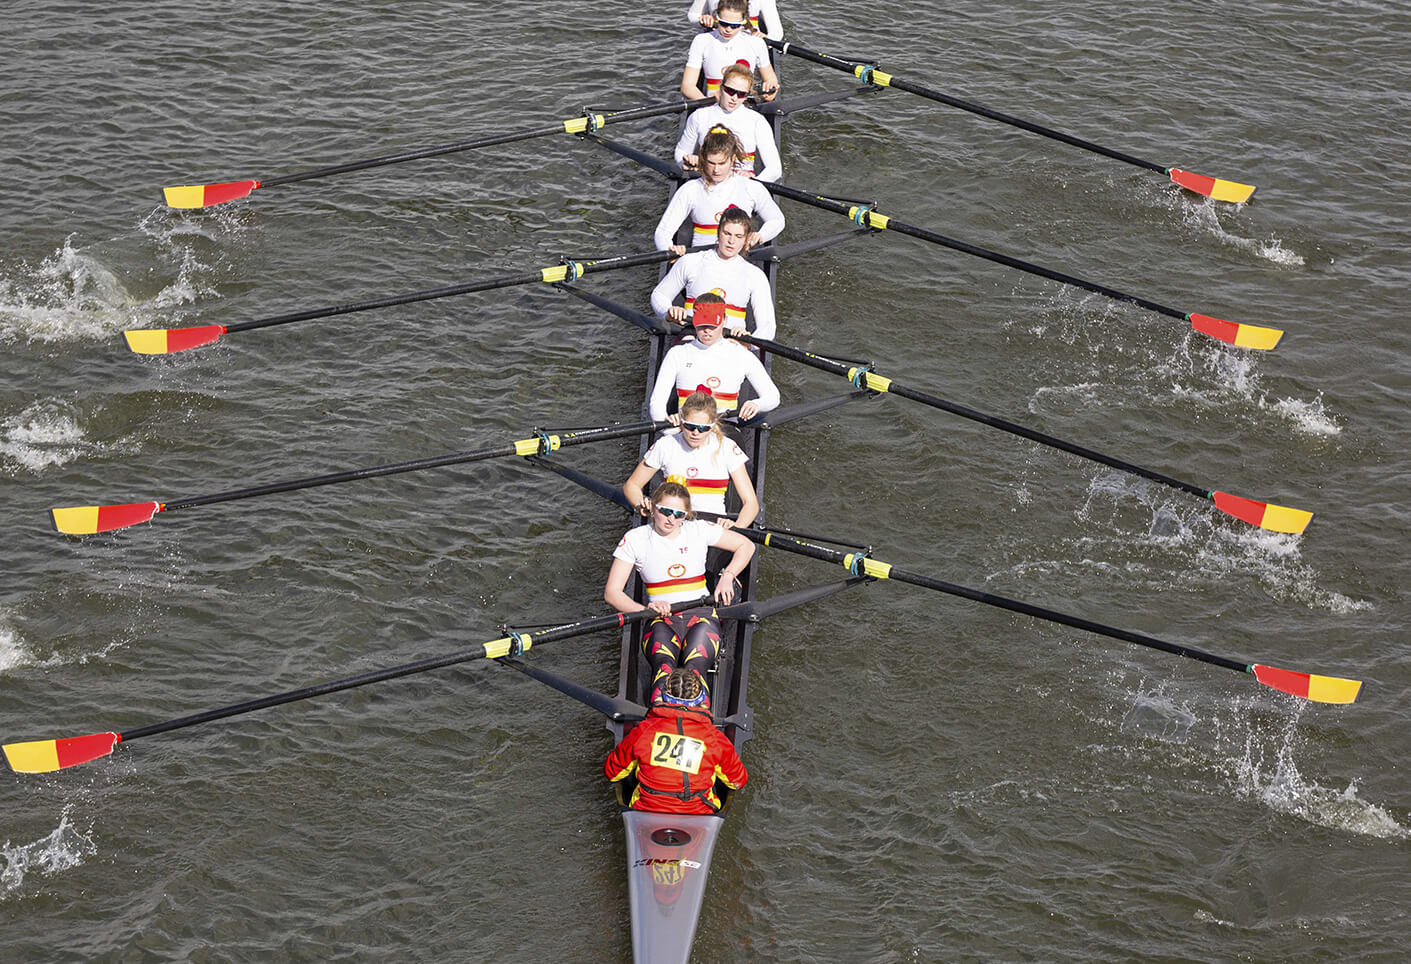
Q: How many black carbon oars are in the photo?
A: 8